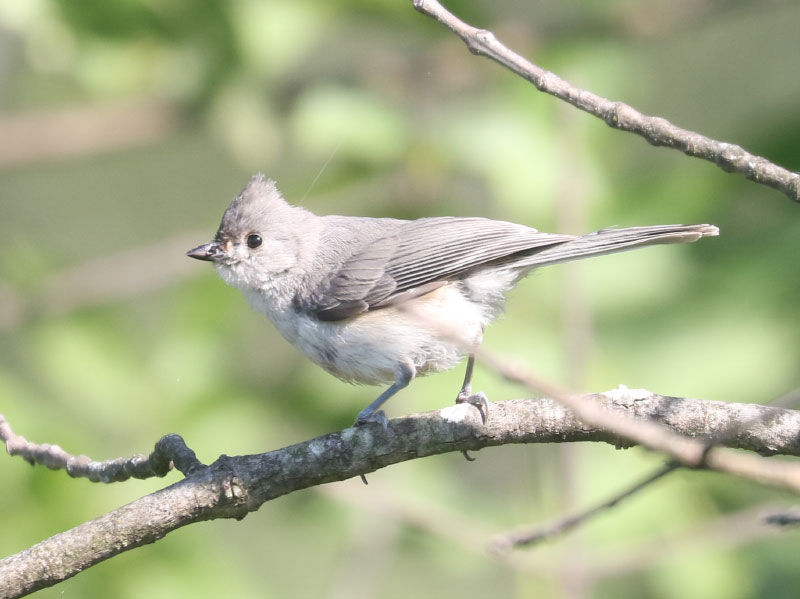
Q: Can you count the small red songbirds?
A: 0